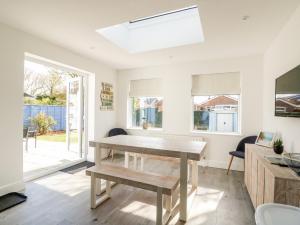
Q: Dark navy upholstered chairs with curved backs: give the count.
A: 2